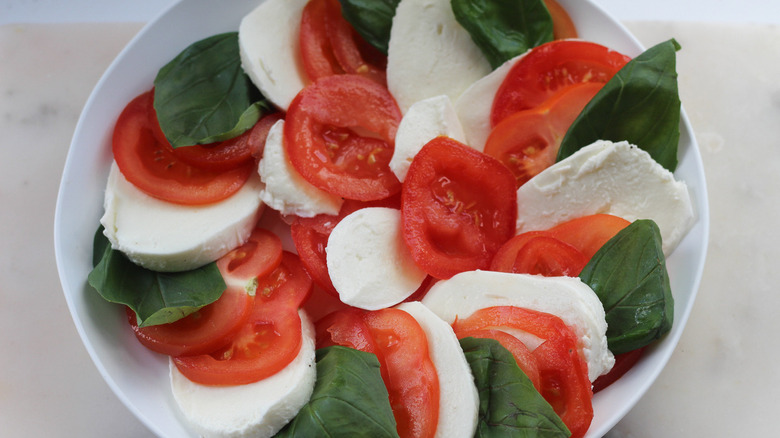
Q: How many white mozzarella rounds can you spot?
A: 11